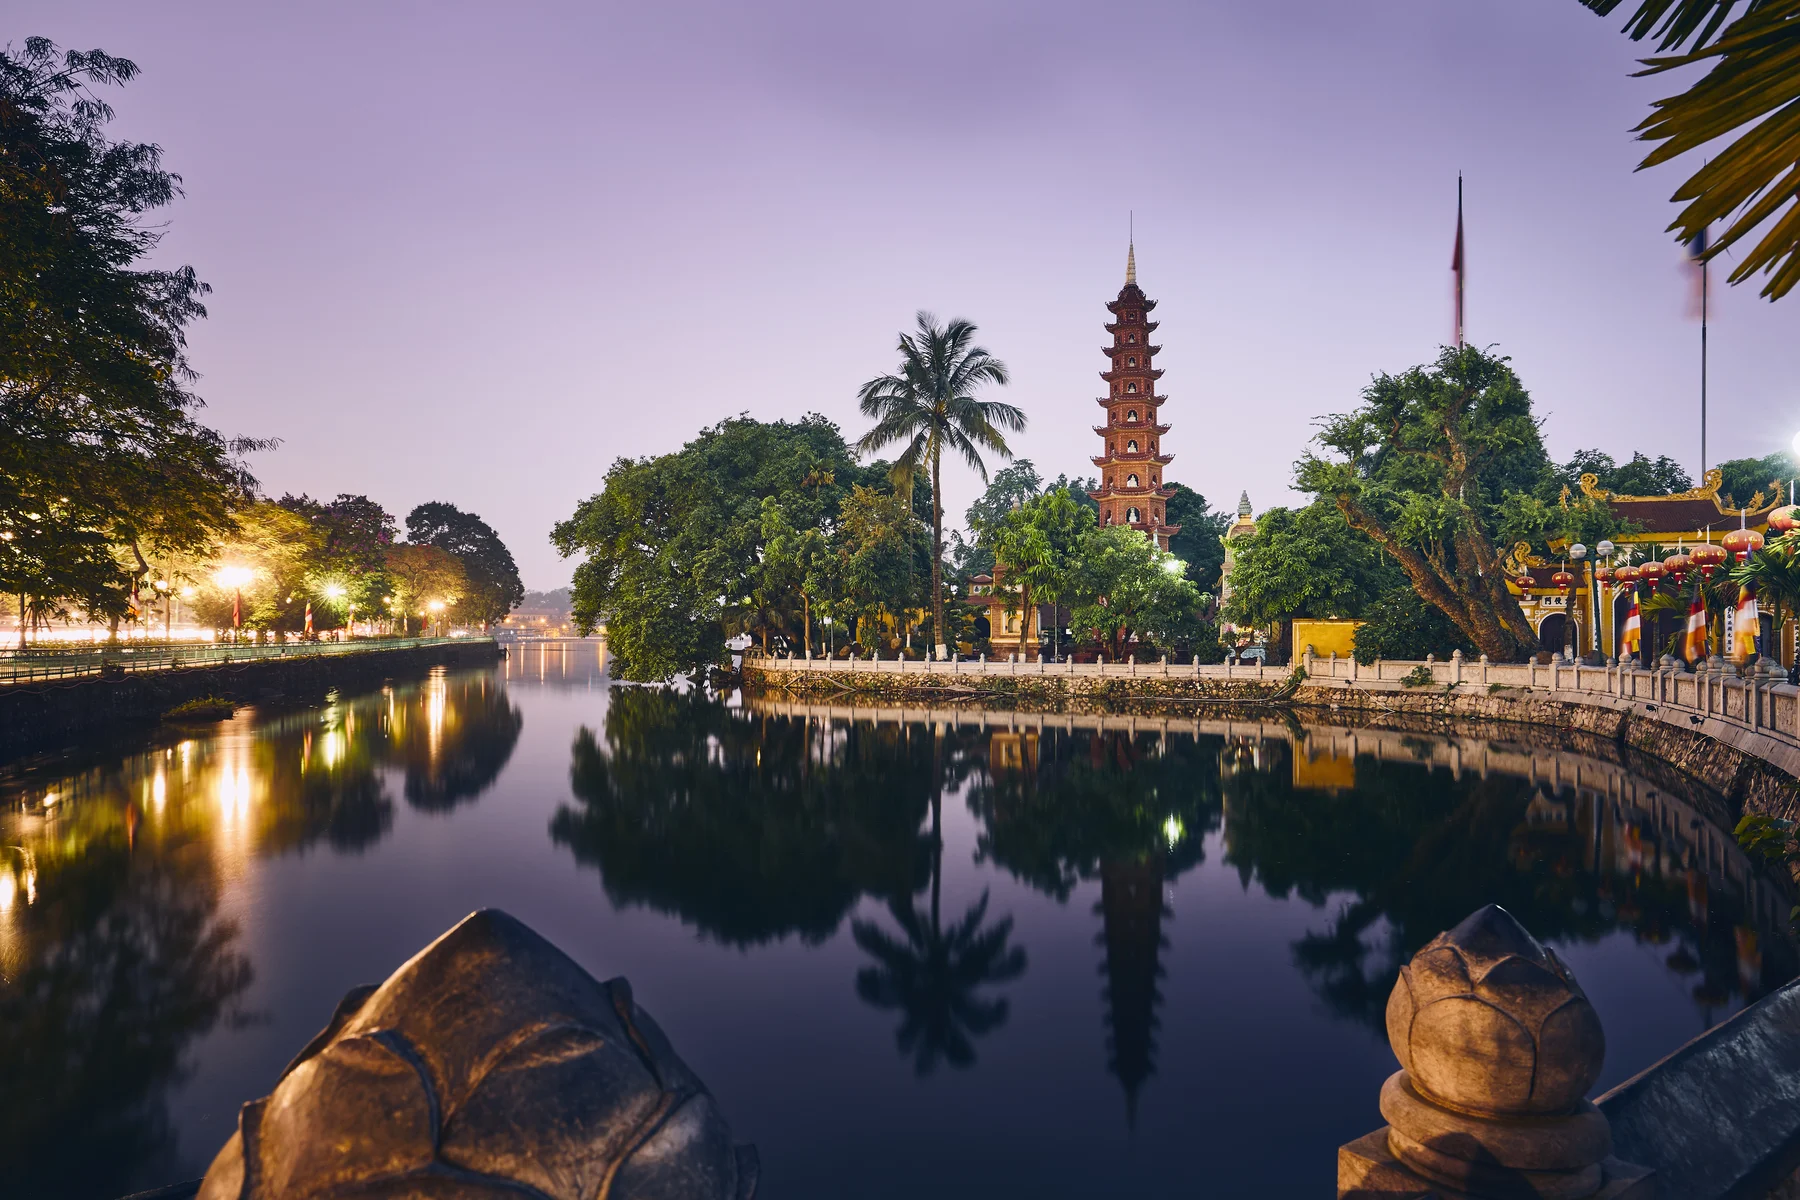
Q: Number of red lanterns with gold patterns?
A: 9